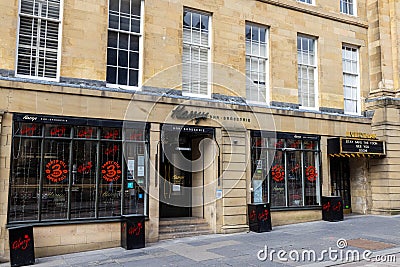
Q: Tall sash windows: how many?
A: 6